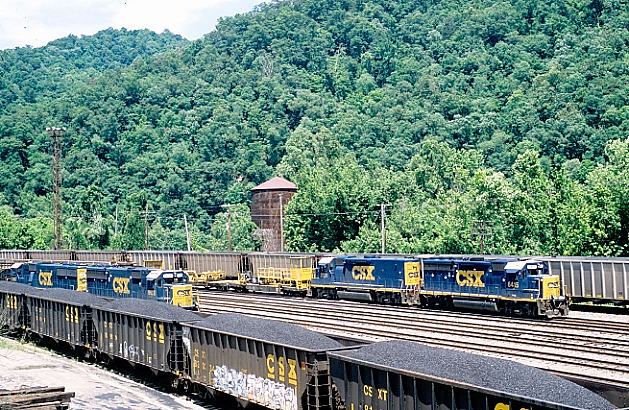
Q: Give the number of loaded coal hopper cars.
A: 5